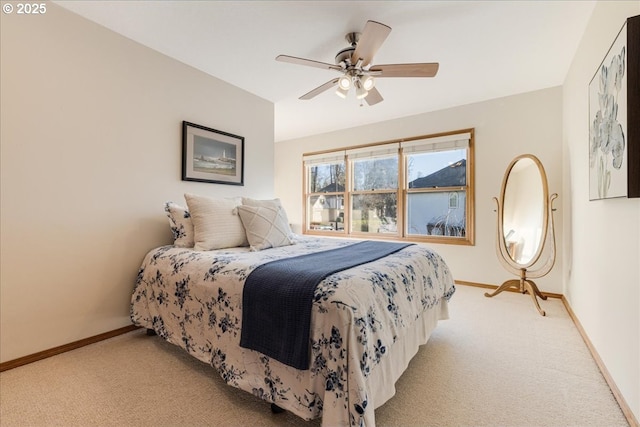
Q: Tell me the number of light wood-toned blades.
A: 5